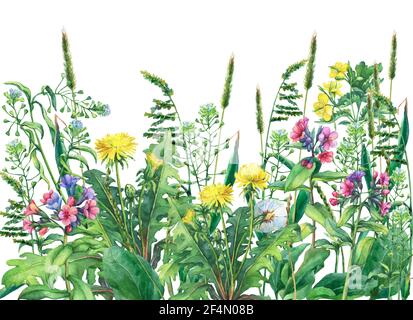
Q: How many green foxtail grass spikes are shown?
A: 7